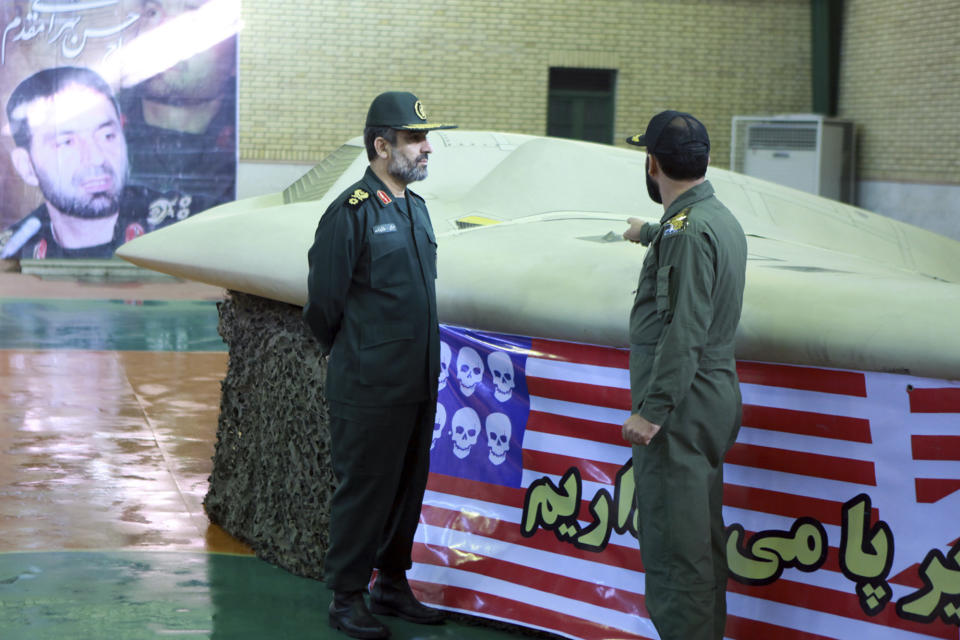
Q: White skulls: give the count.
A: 6